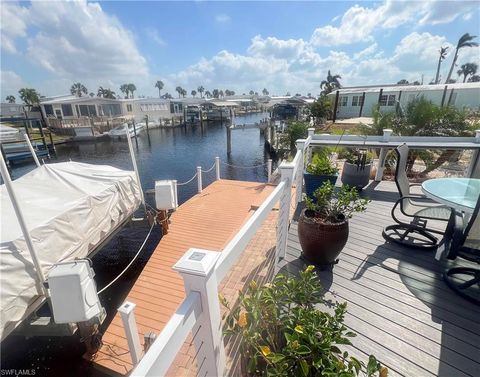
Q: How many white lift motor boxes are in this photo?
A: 2